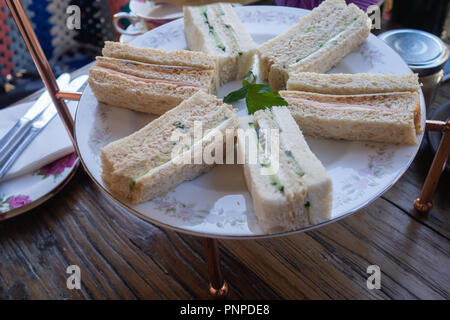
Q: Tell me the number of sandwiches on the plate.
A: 6